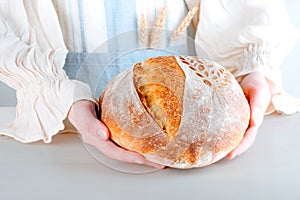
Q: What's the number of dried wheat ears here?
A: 3